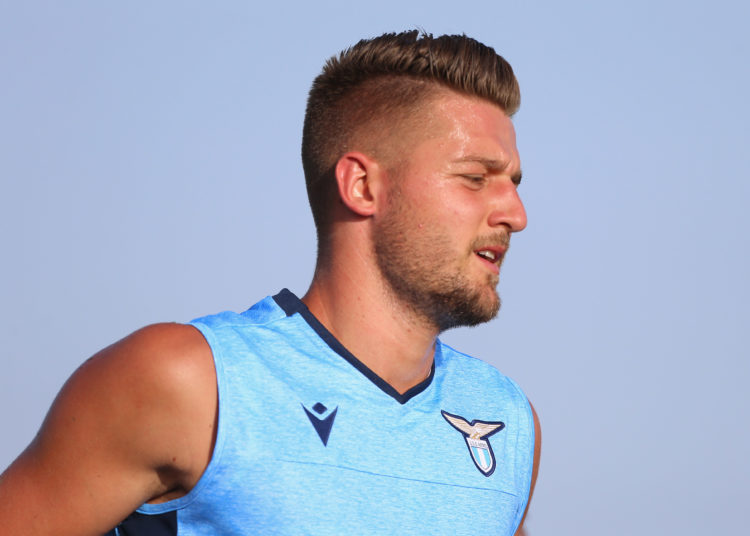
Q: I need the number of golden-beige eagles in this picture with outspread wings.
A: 1